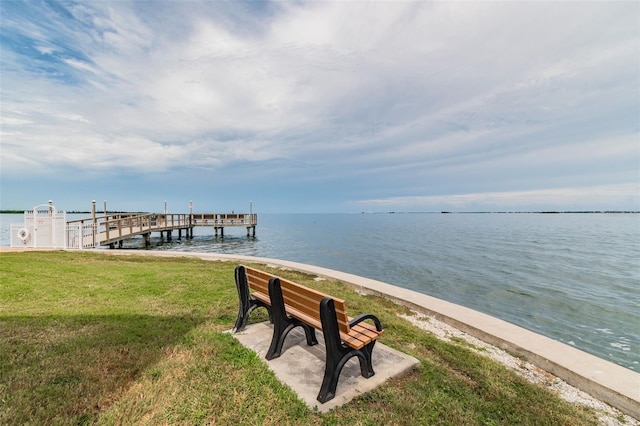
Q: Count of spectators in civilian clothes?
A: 0